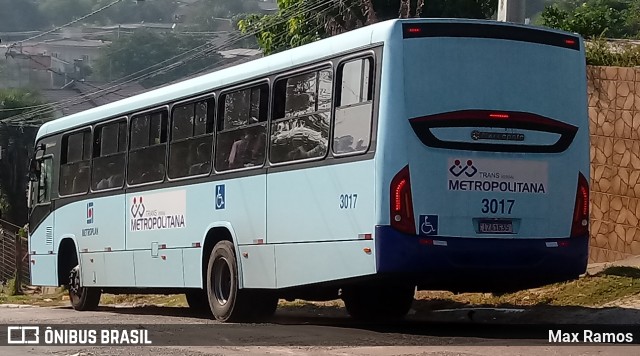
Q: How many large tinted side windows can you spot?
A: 7